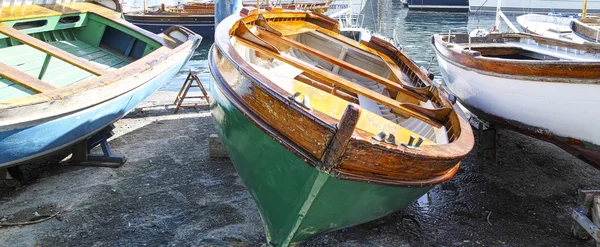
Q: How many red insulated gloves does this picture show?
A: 0